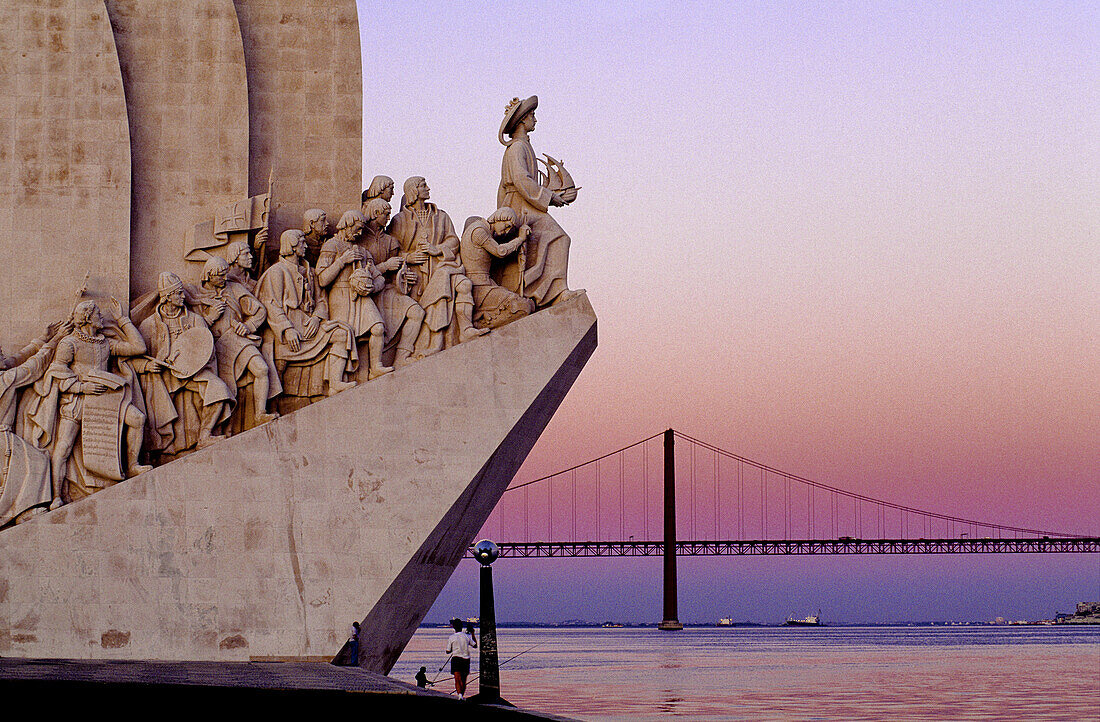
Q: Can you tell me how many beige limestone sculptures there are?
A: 13